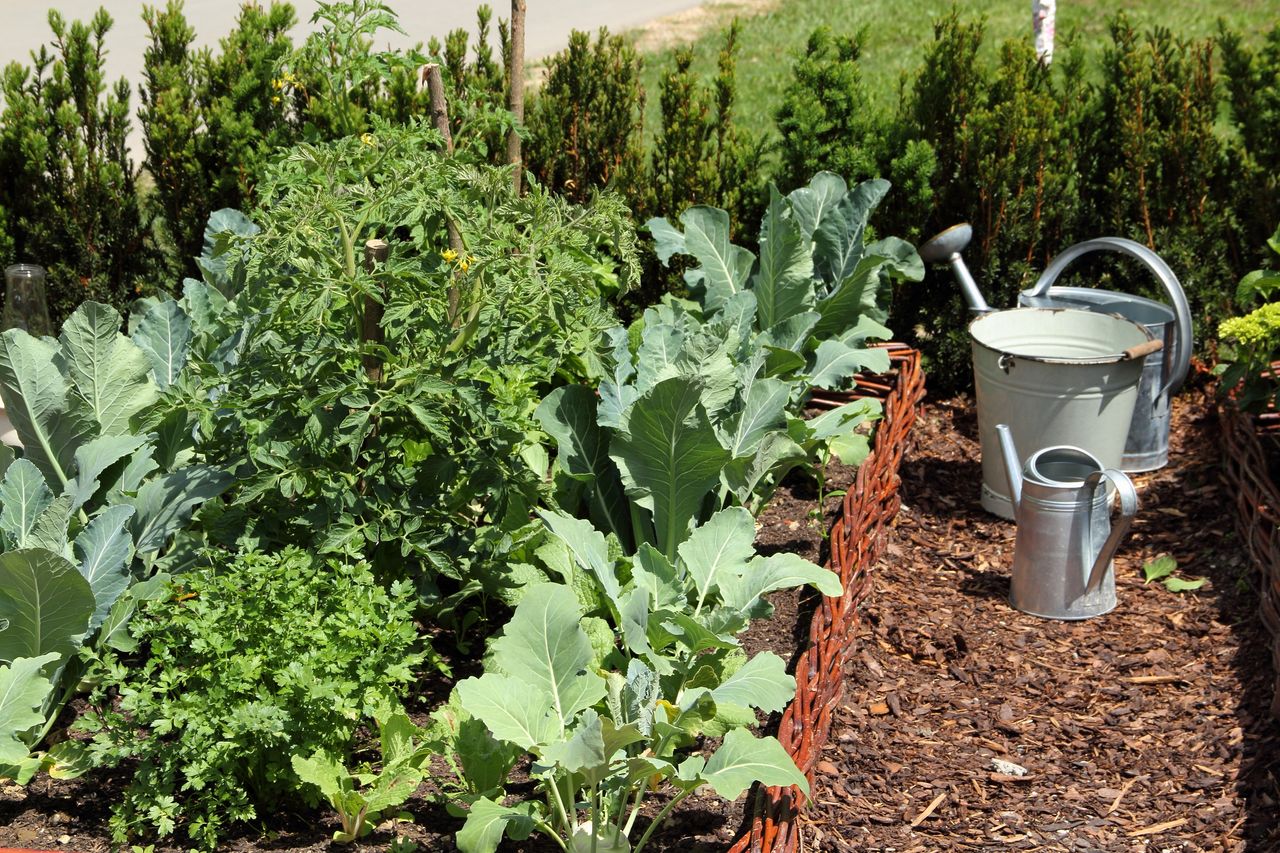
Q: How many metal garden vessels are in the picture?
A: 3